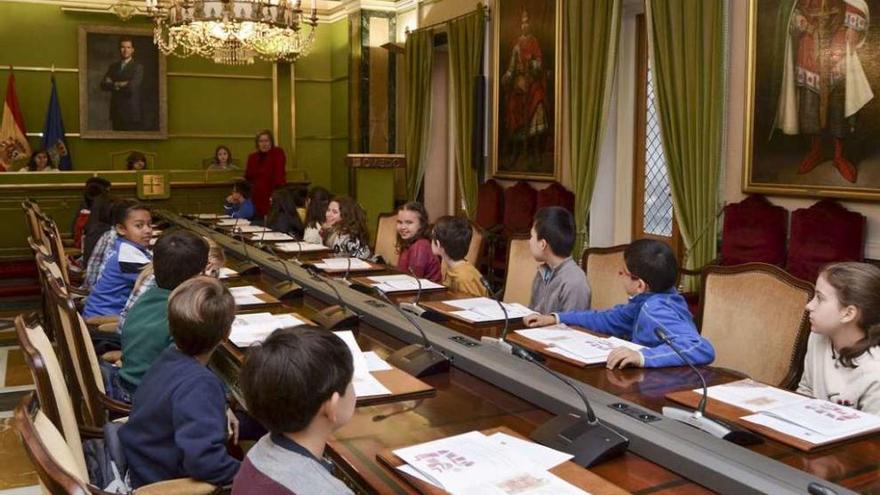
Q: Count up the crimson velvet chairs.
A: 5